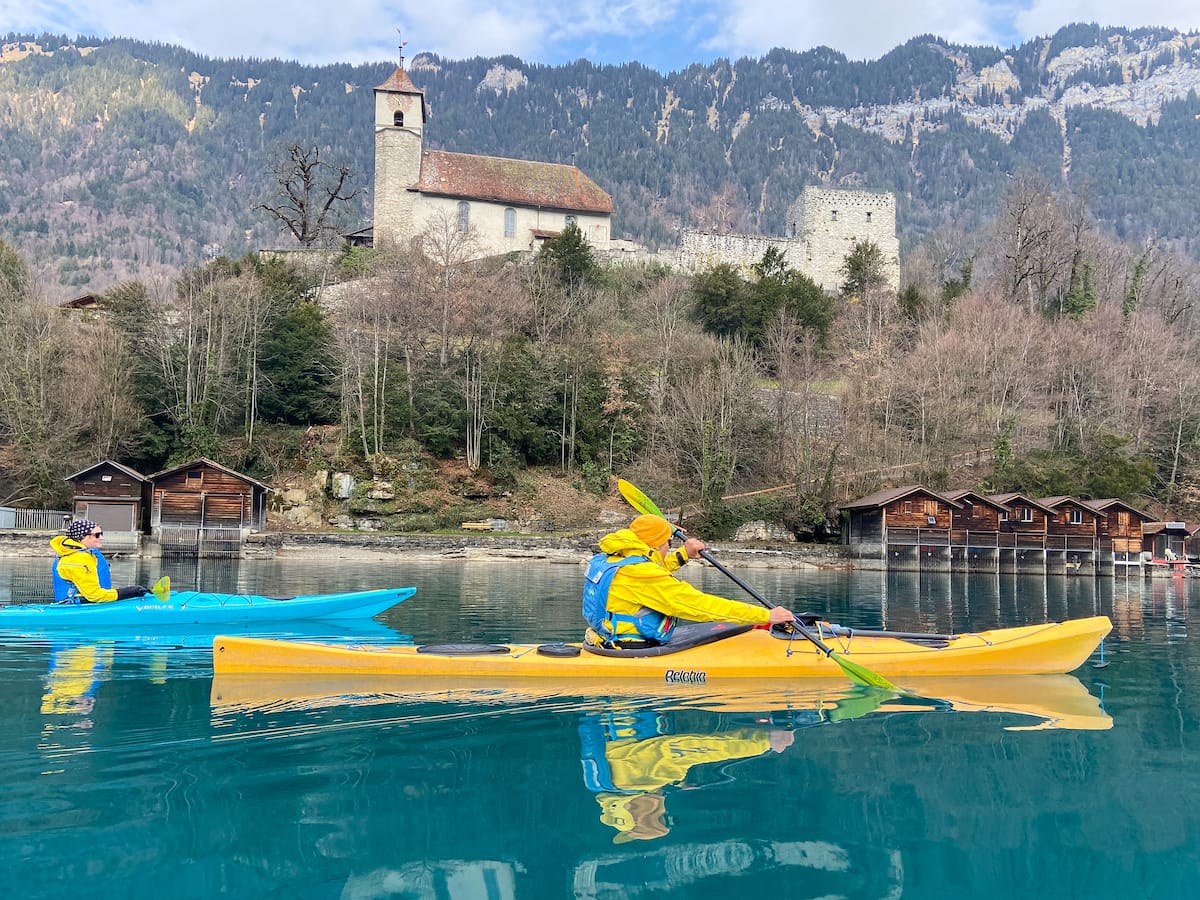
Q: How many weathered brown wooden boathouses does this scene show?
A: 7